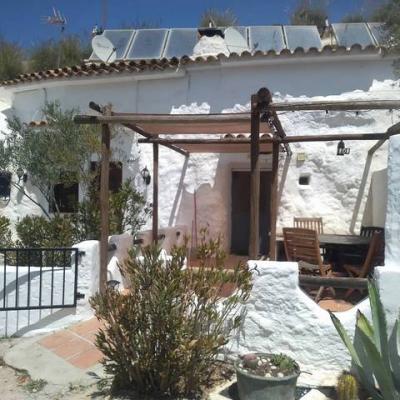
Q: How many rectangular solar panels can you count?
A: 8